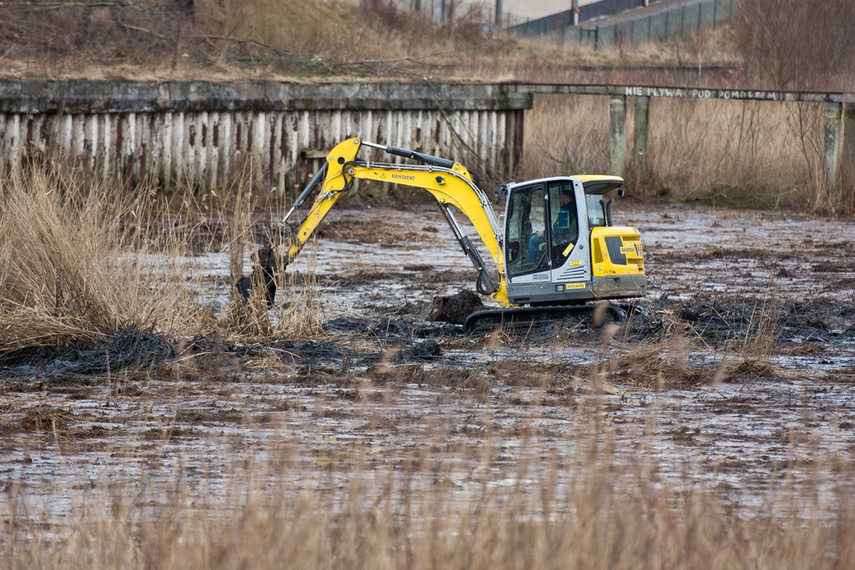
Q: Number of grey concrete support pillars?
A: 4